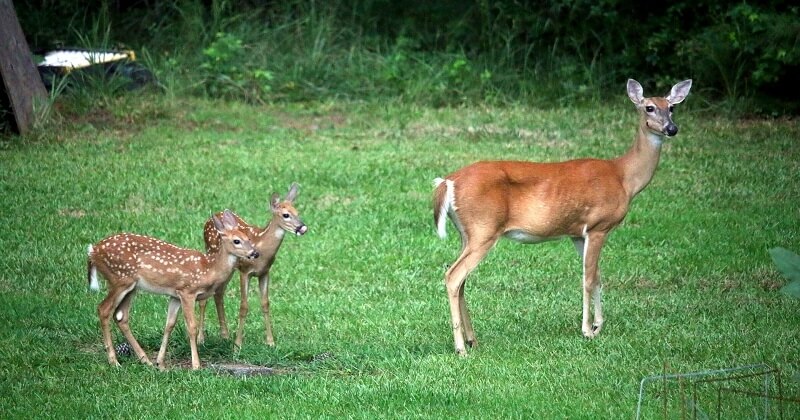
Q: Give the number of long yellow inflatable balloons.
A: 0